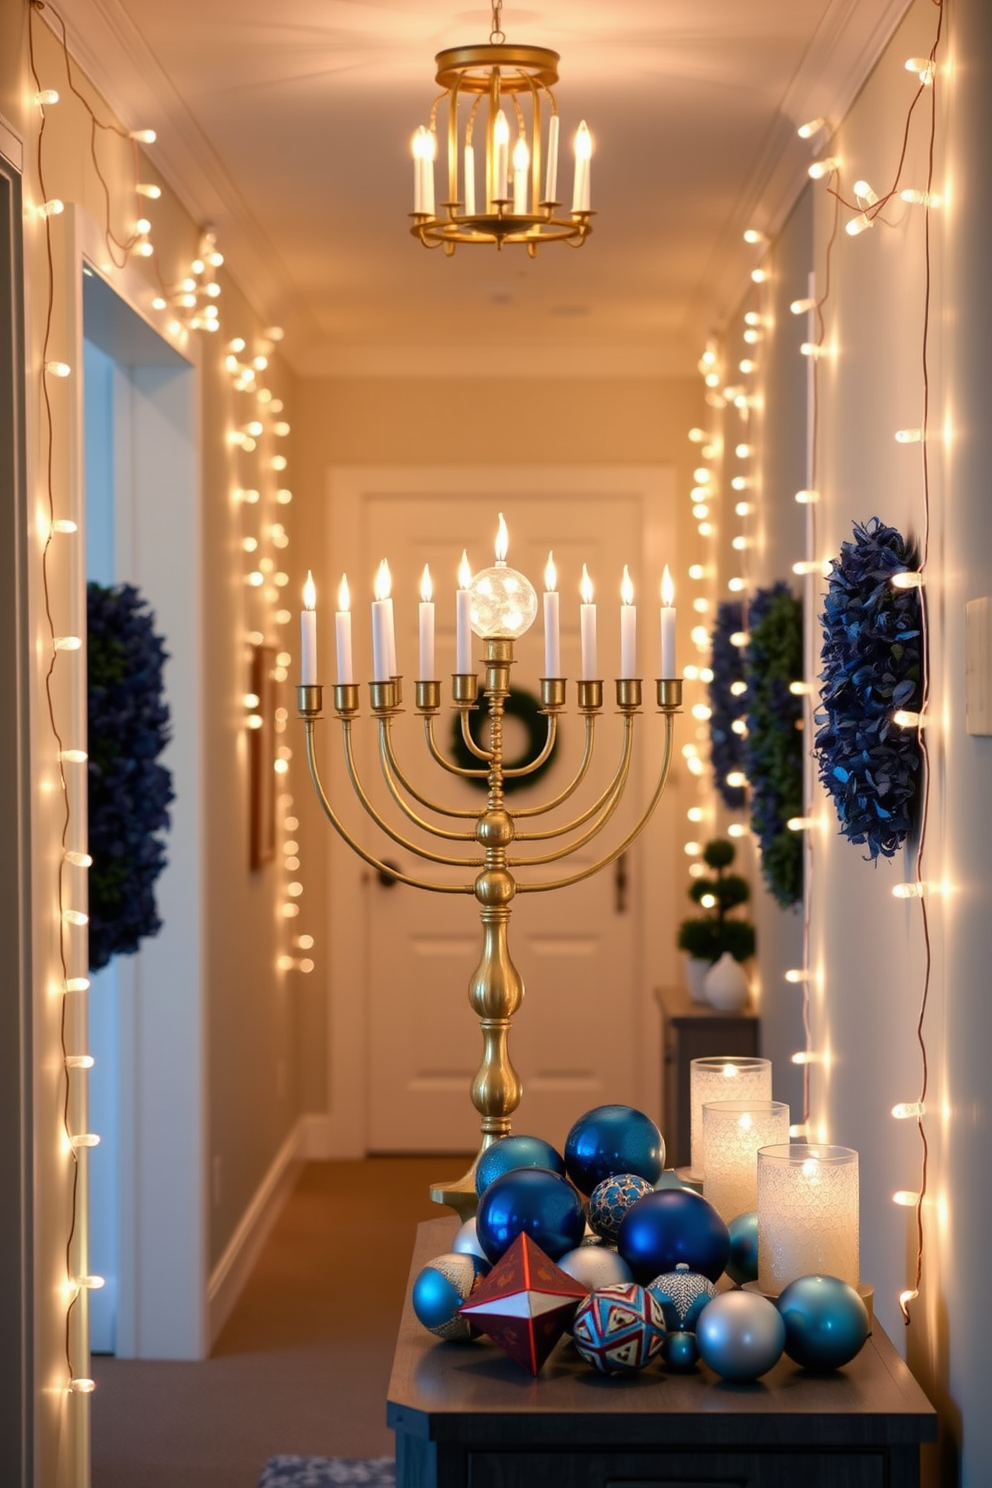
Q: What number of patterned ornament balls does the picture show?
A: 4